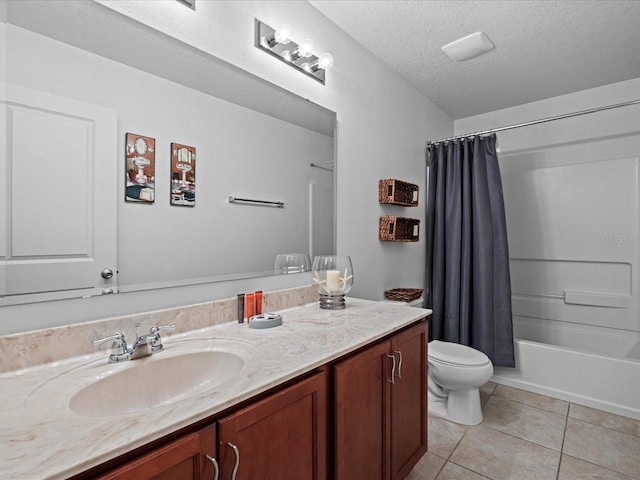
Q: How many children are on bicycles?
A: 0